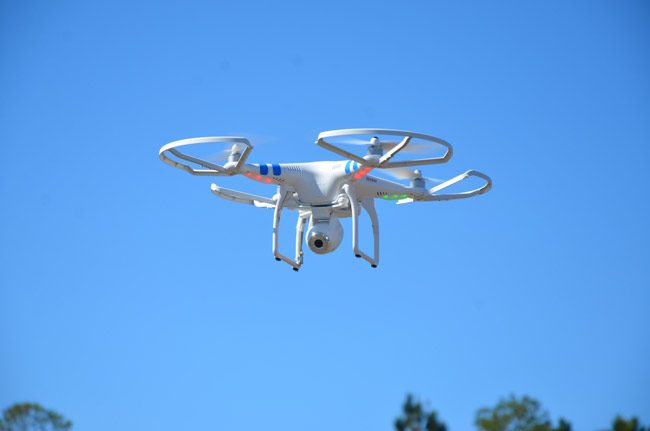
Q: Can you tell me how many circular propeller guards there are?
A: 4